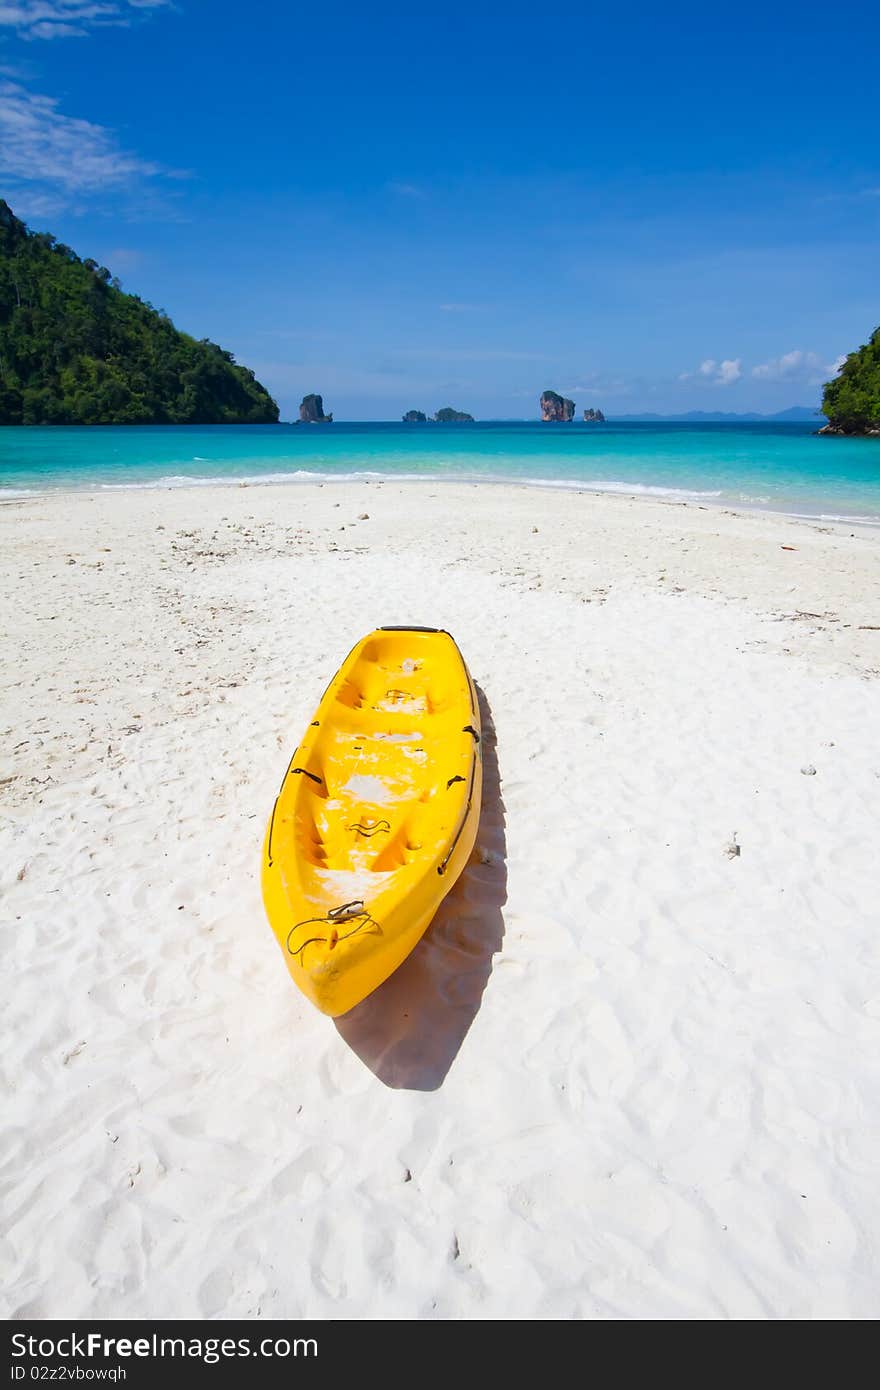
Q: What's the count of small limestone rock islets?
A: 5